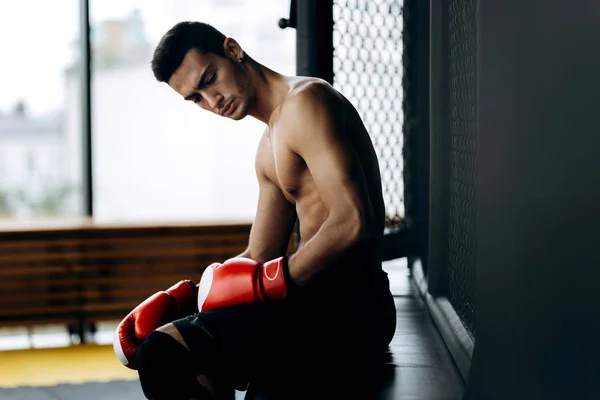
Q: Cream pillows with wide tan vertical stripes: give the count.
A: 0